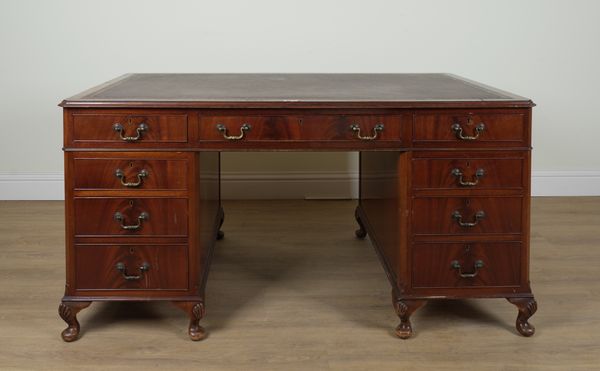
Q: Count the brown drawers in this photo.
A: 9